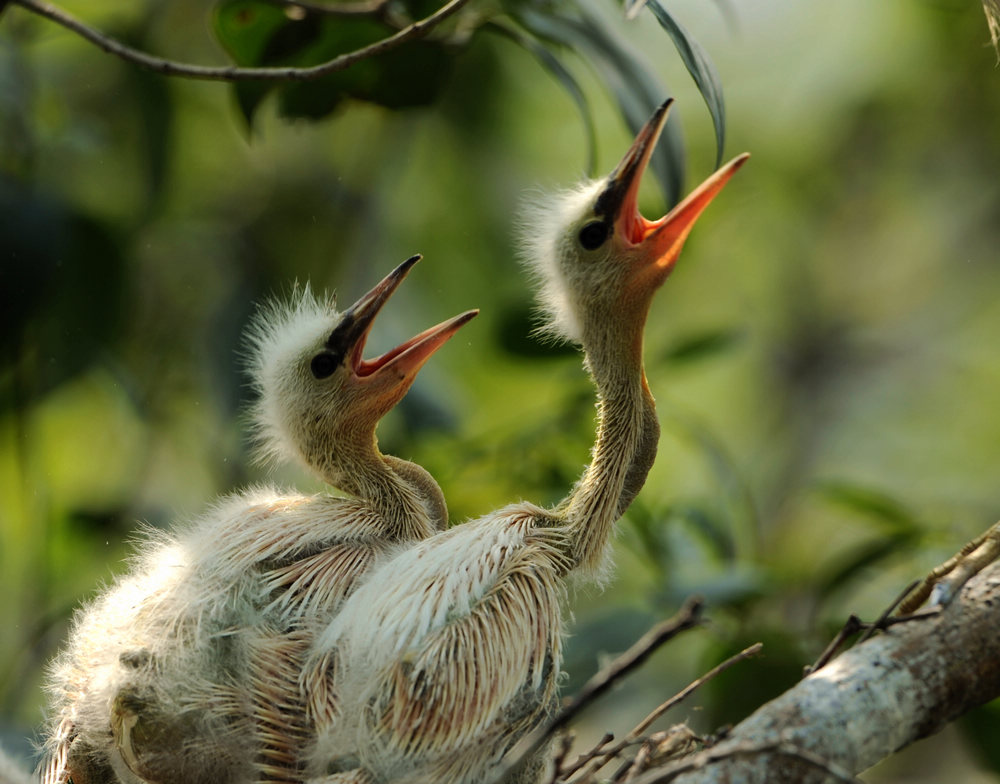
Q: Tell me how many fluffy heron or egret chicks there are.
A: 2